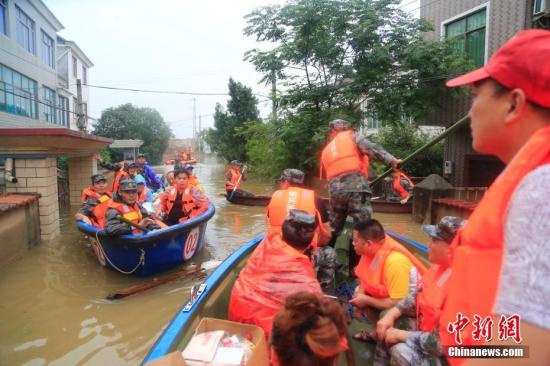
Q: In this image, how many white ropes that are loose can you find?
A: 1